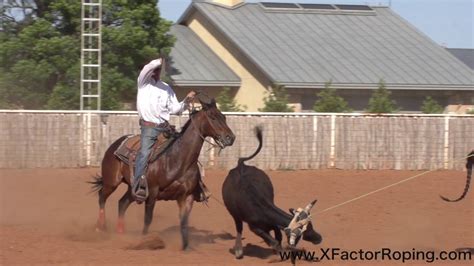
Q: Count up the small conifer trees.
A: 5